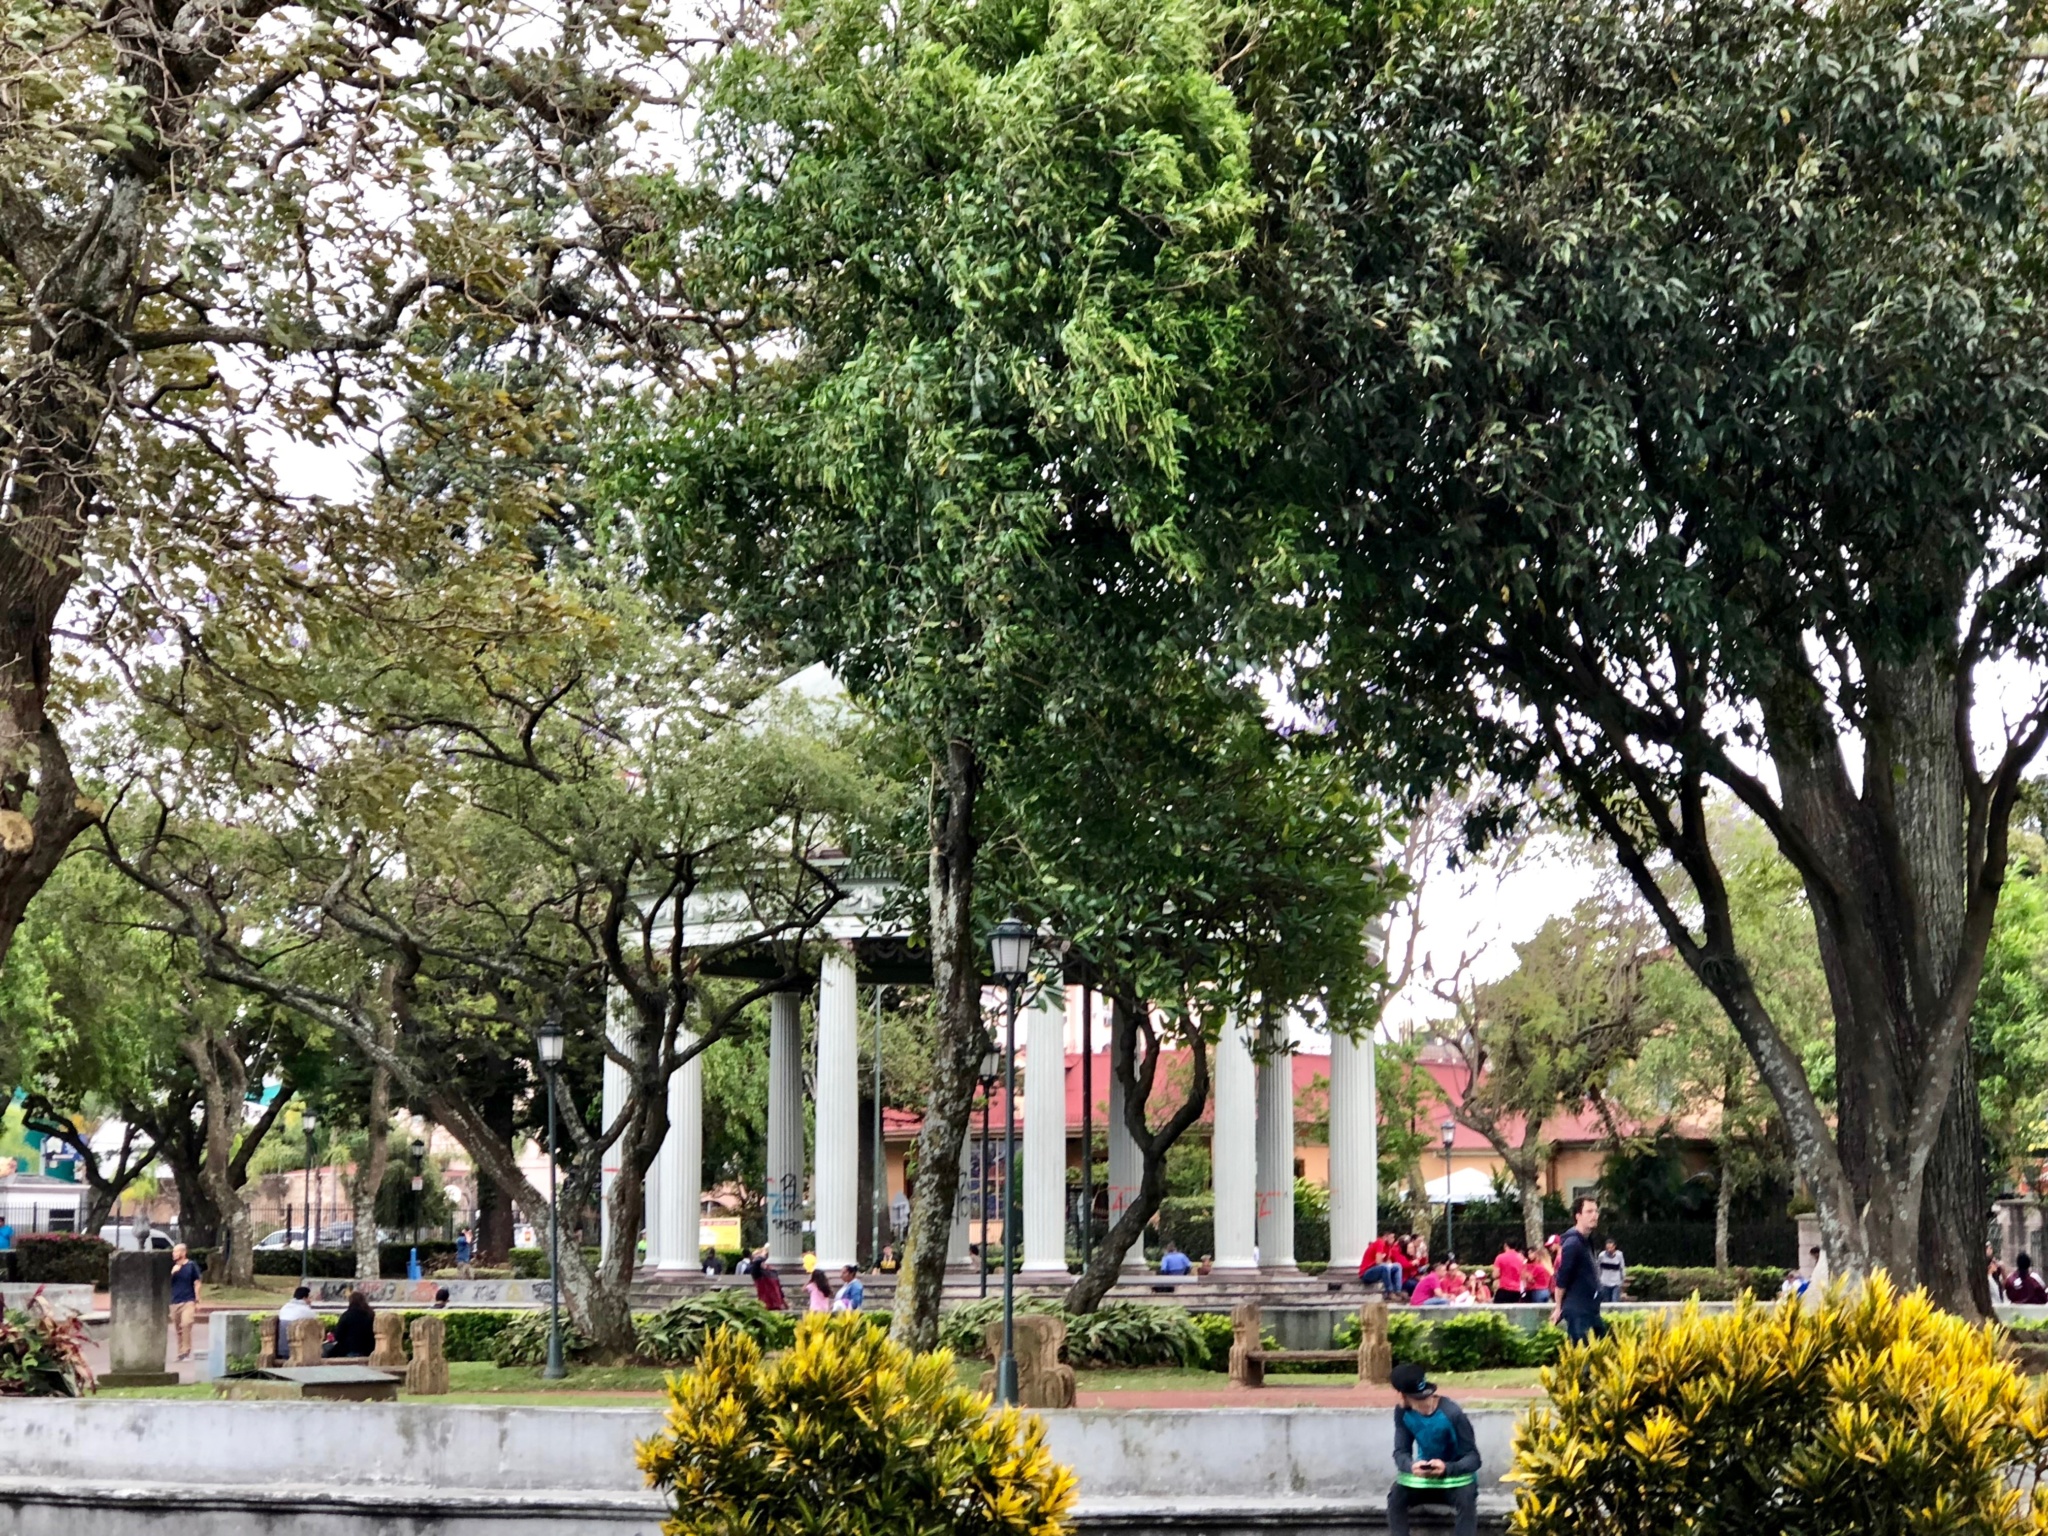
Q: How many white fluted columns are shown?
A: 11